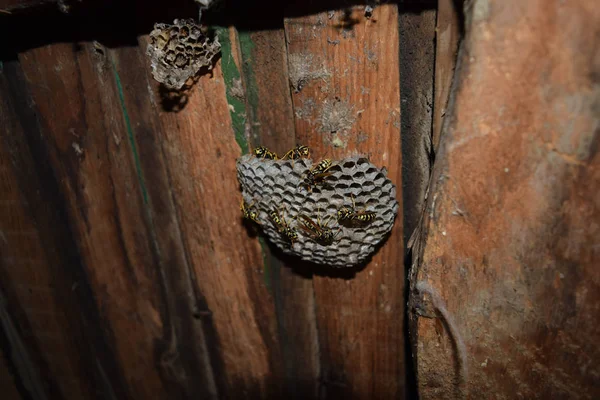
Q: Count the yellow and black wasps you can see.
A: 7